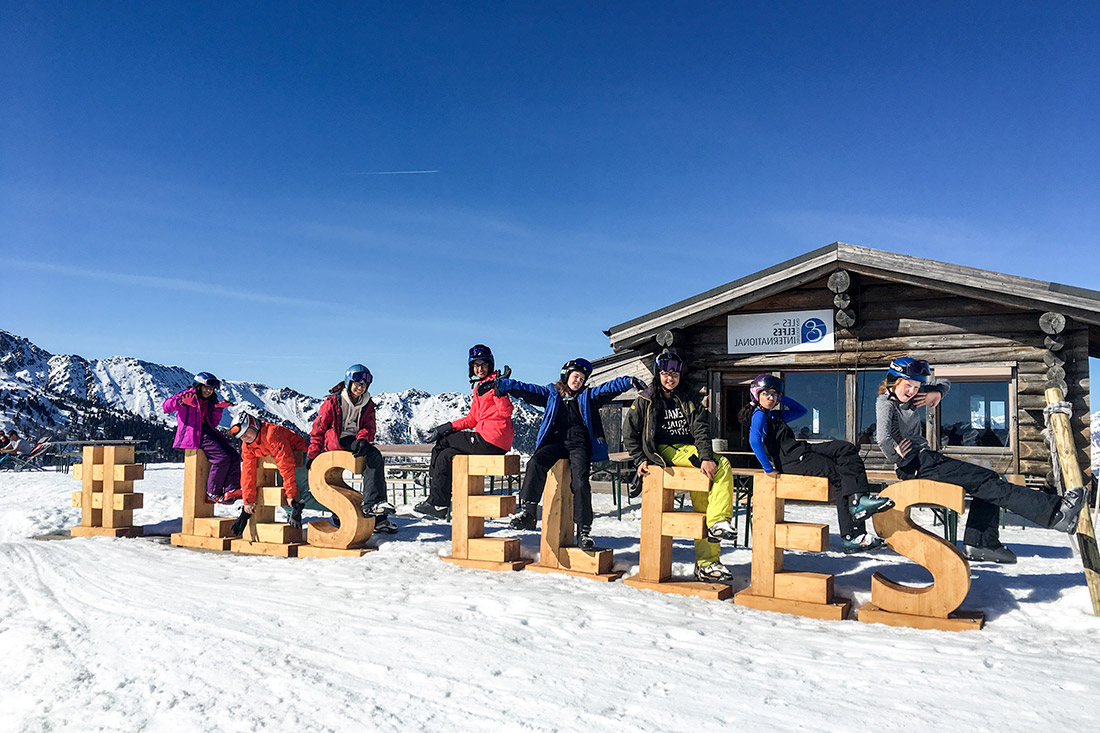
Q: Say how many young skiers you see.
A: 8